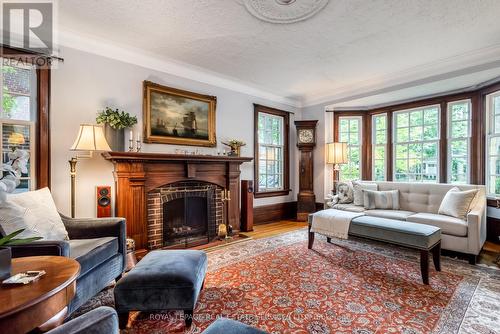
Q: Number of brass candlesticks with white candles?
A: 2